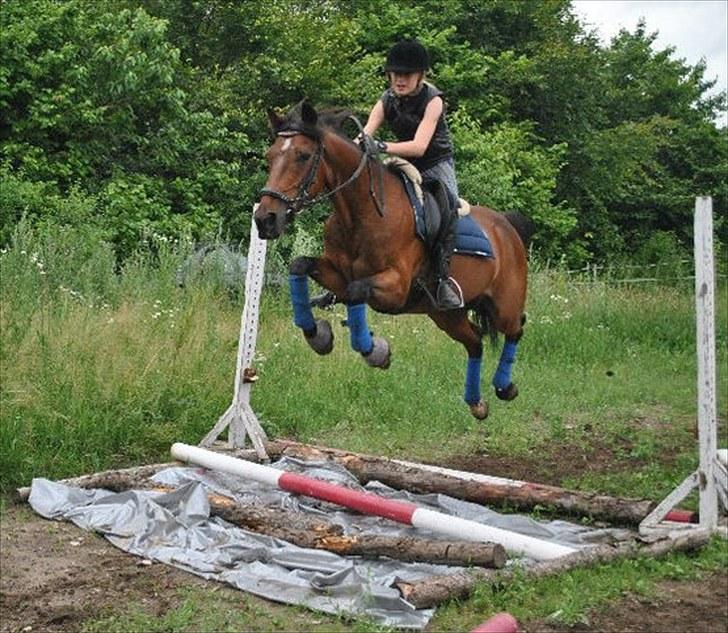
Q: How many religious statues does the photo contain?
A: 0